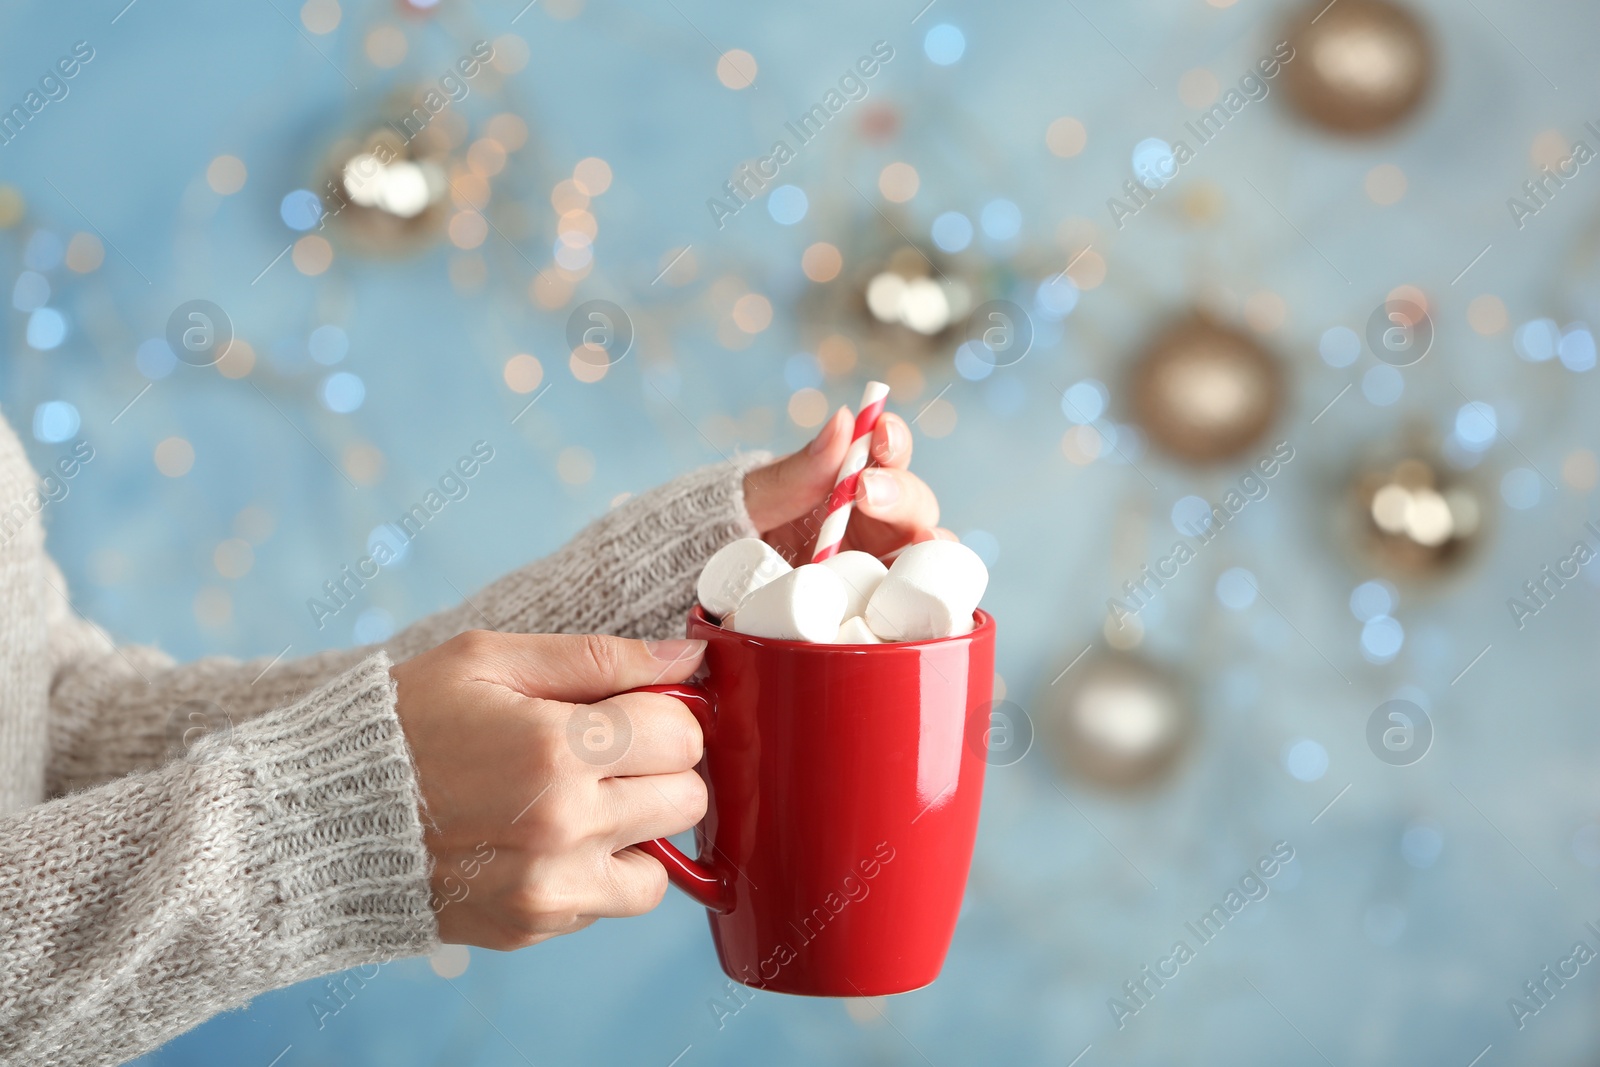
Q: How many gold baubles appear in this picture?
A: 6